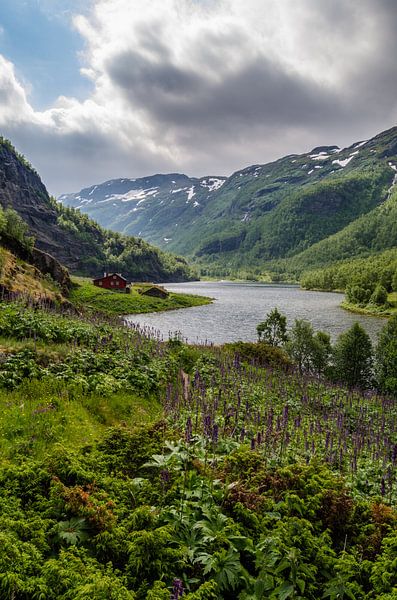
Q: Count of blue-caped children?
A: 0